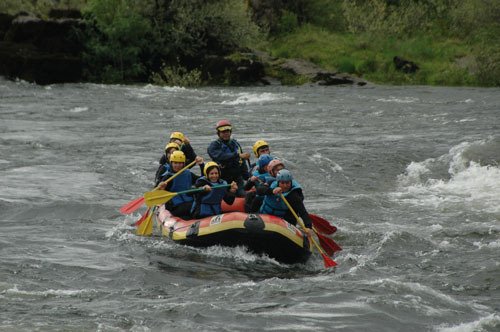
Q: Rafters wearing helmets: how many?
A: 9